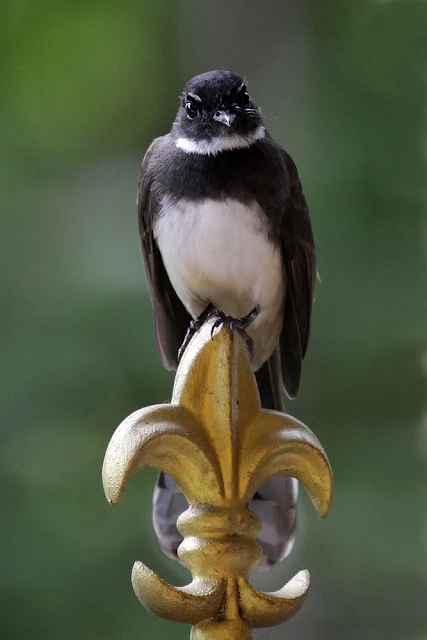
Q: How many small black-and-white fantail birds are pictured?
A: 1